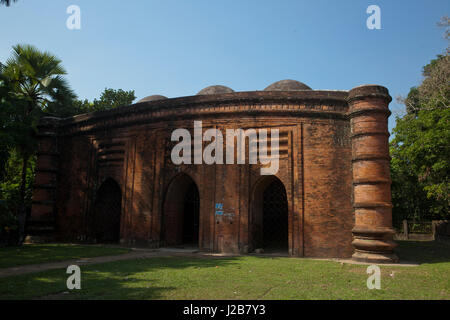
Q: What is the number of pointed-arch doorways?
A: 3